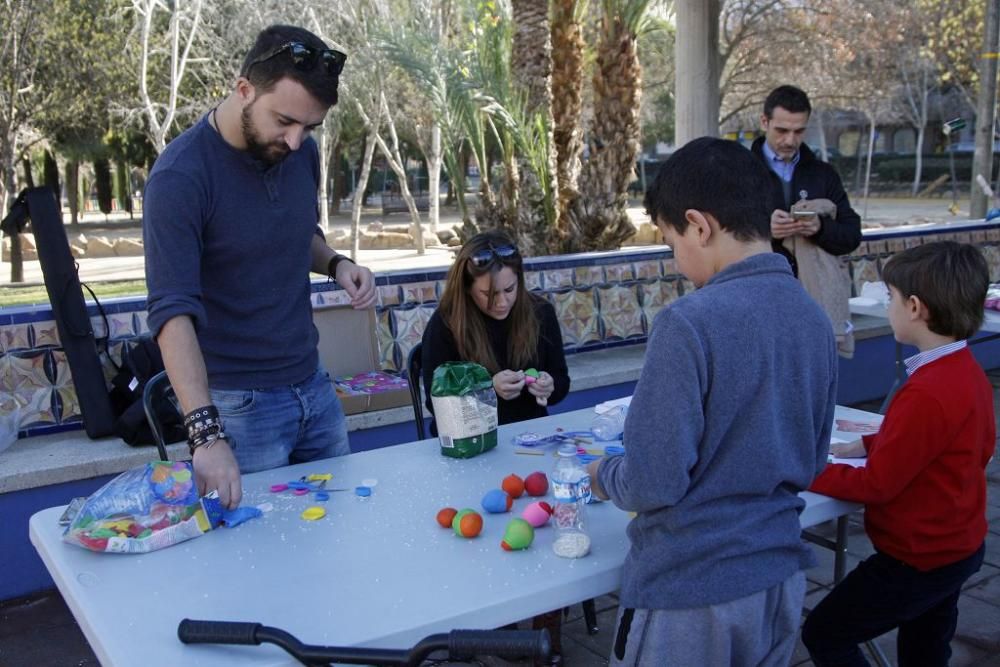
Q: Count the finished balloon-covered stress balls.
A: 7